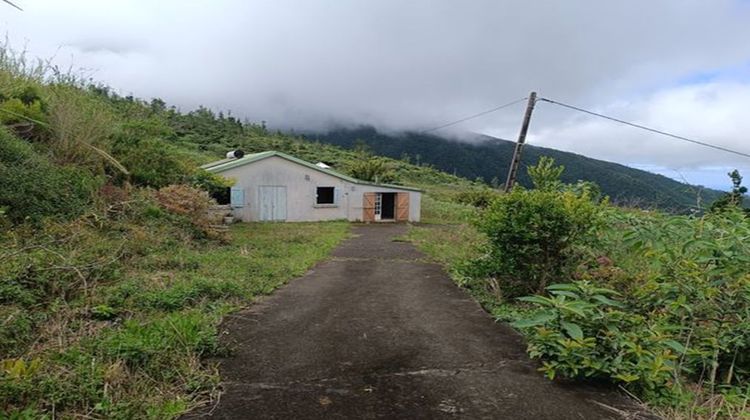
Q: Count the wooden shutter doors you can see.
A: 2